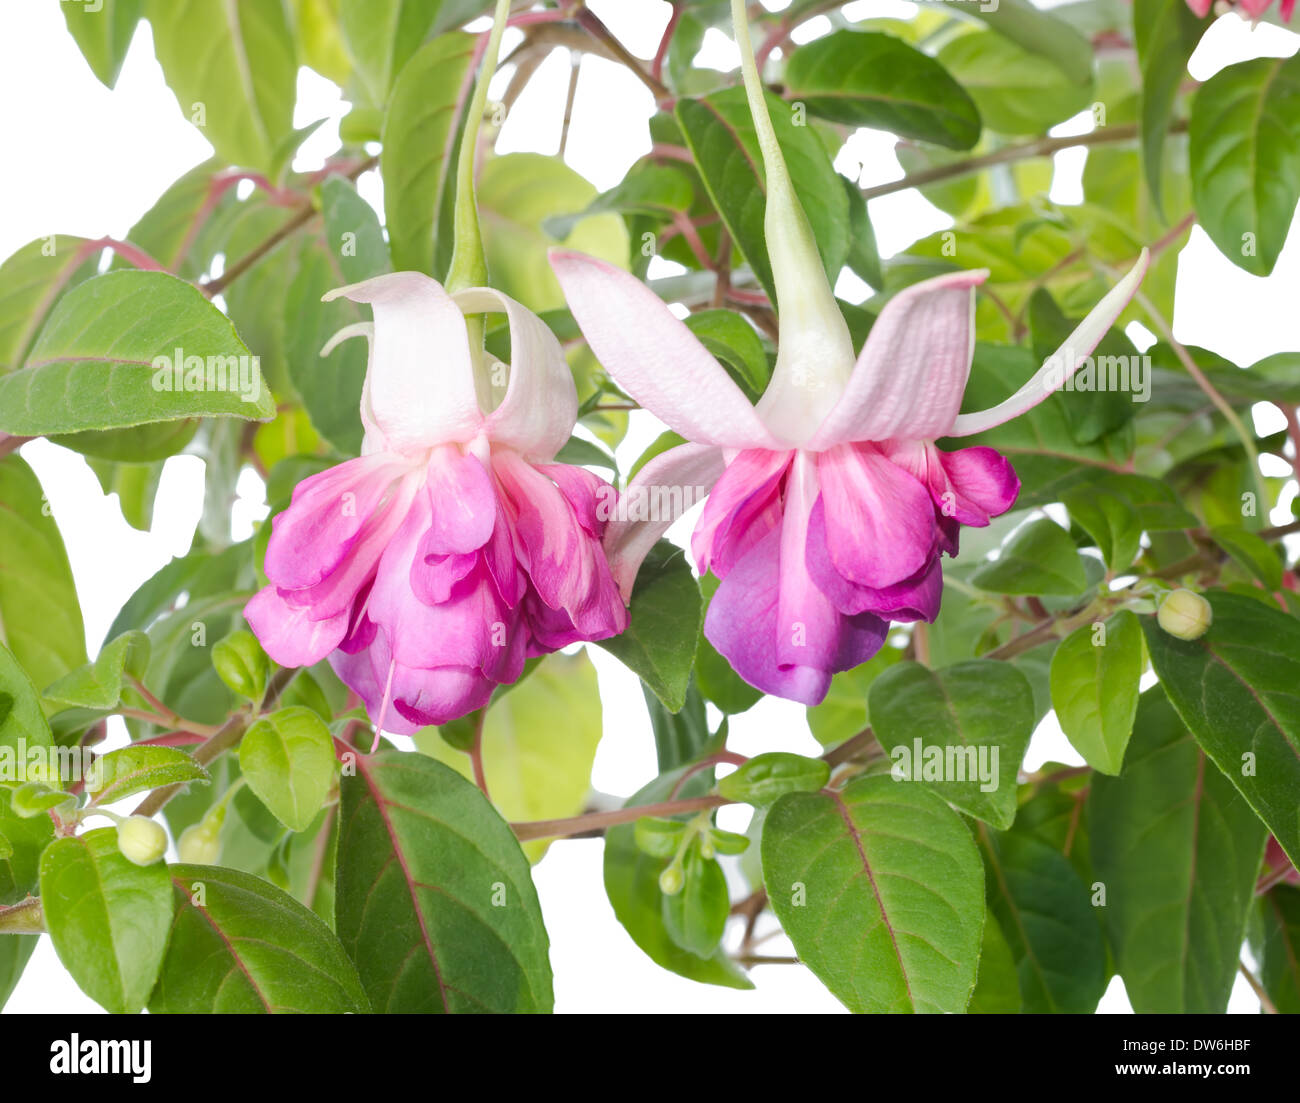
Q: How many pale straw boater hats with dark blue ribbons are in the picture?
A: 0